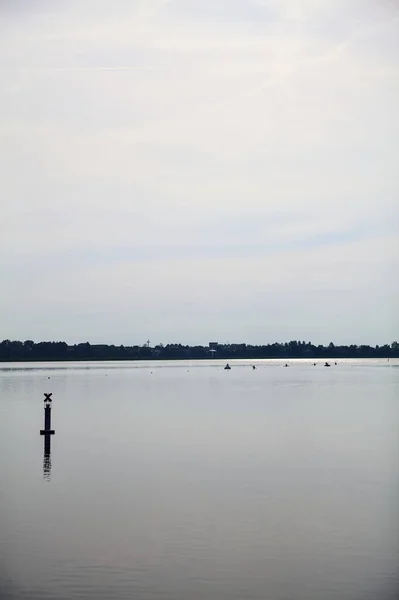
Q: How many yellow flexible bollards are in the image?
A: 0